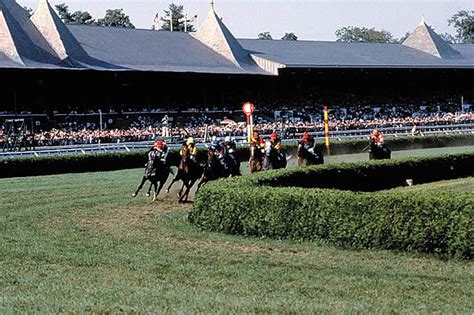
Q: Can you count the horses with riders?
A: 8